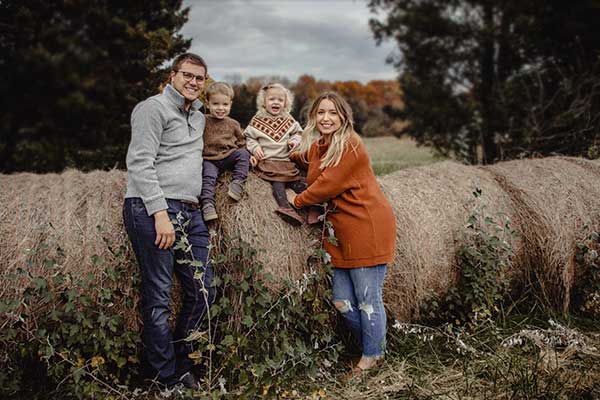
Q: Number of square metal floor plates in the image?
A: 0